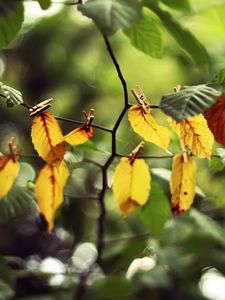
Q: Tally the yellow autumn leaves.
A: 8